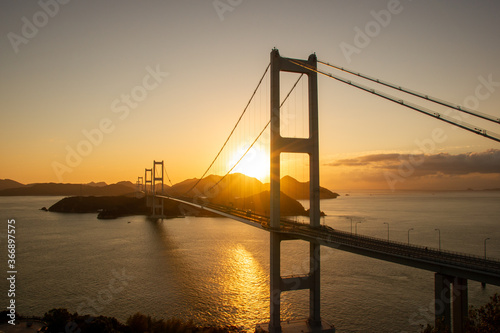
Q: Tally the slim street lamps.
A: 6